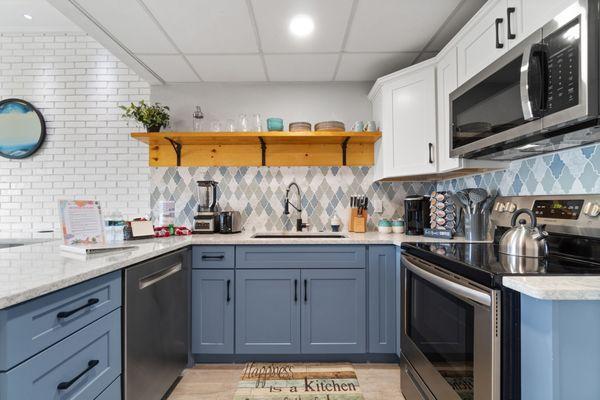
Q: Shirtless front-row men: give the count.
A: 0